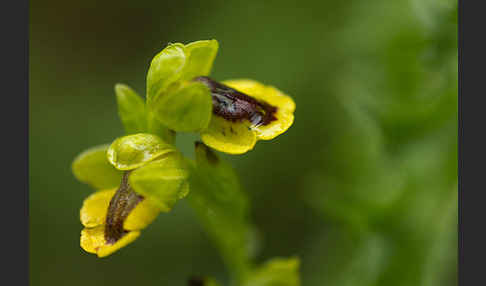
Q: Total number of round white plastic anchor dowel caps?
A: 0